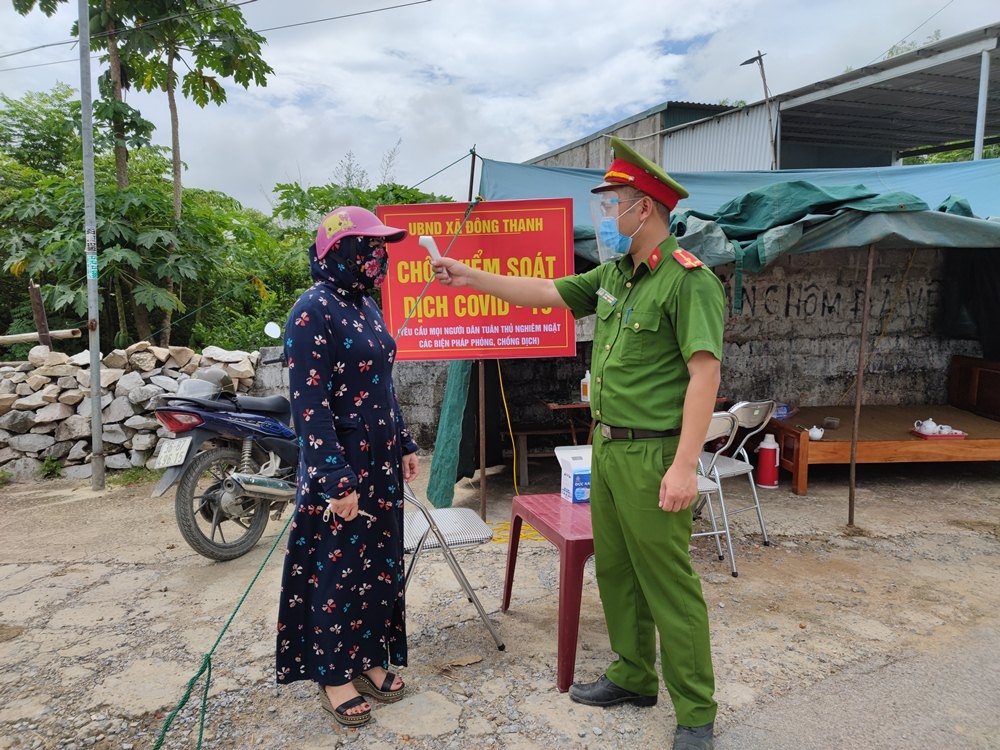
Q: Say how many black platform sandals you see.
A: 2